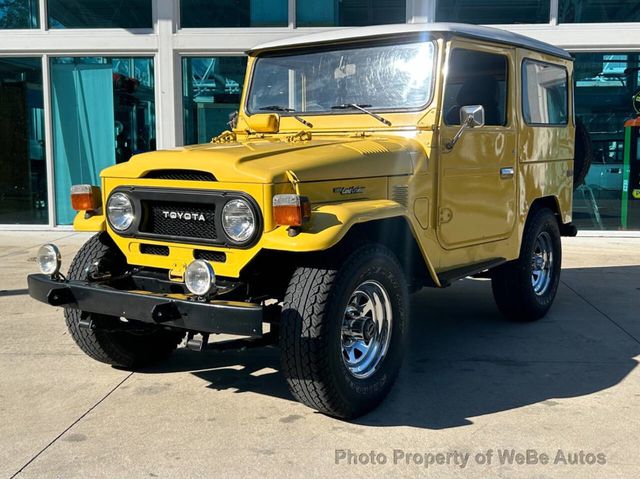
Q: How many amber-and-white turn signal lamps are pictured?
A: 2